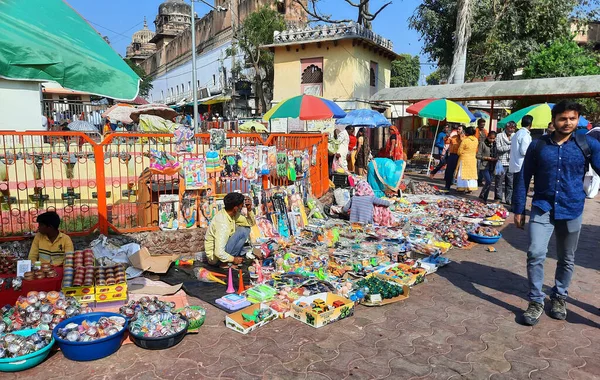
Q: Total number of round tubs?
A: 5